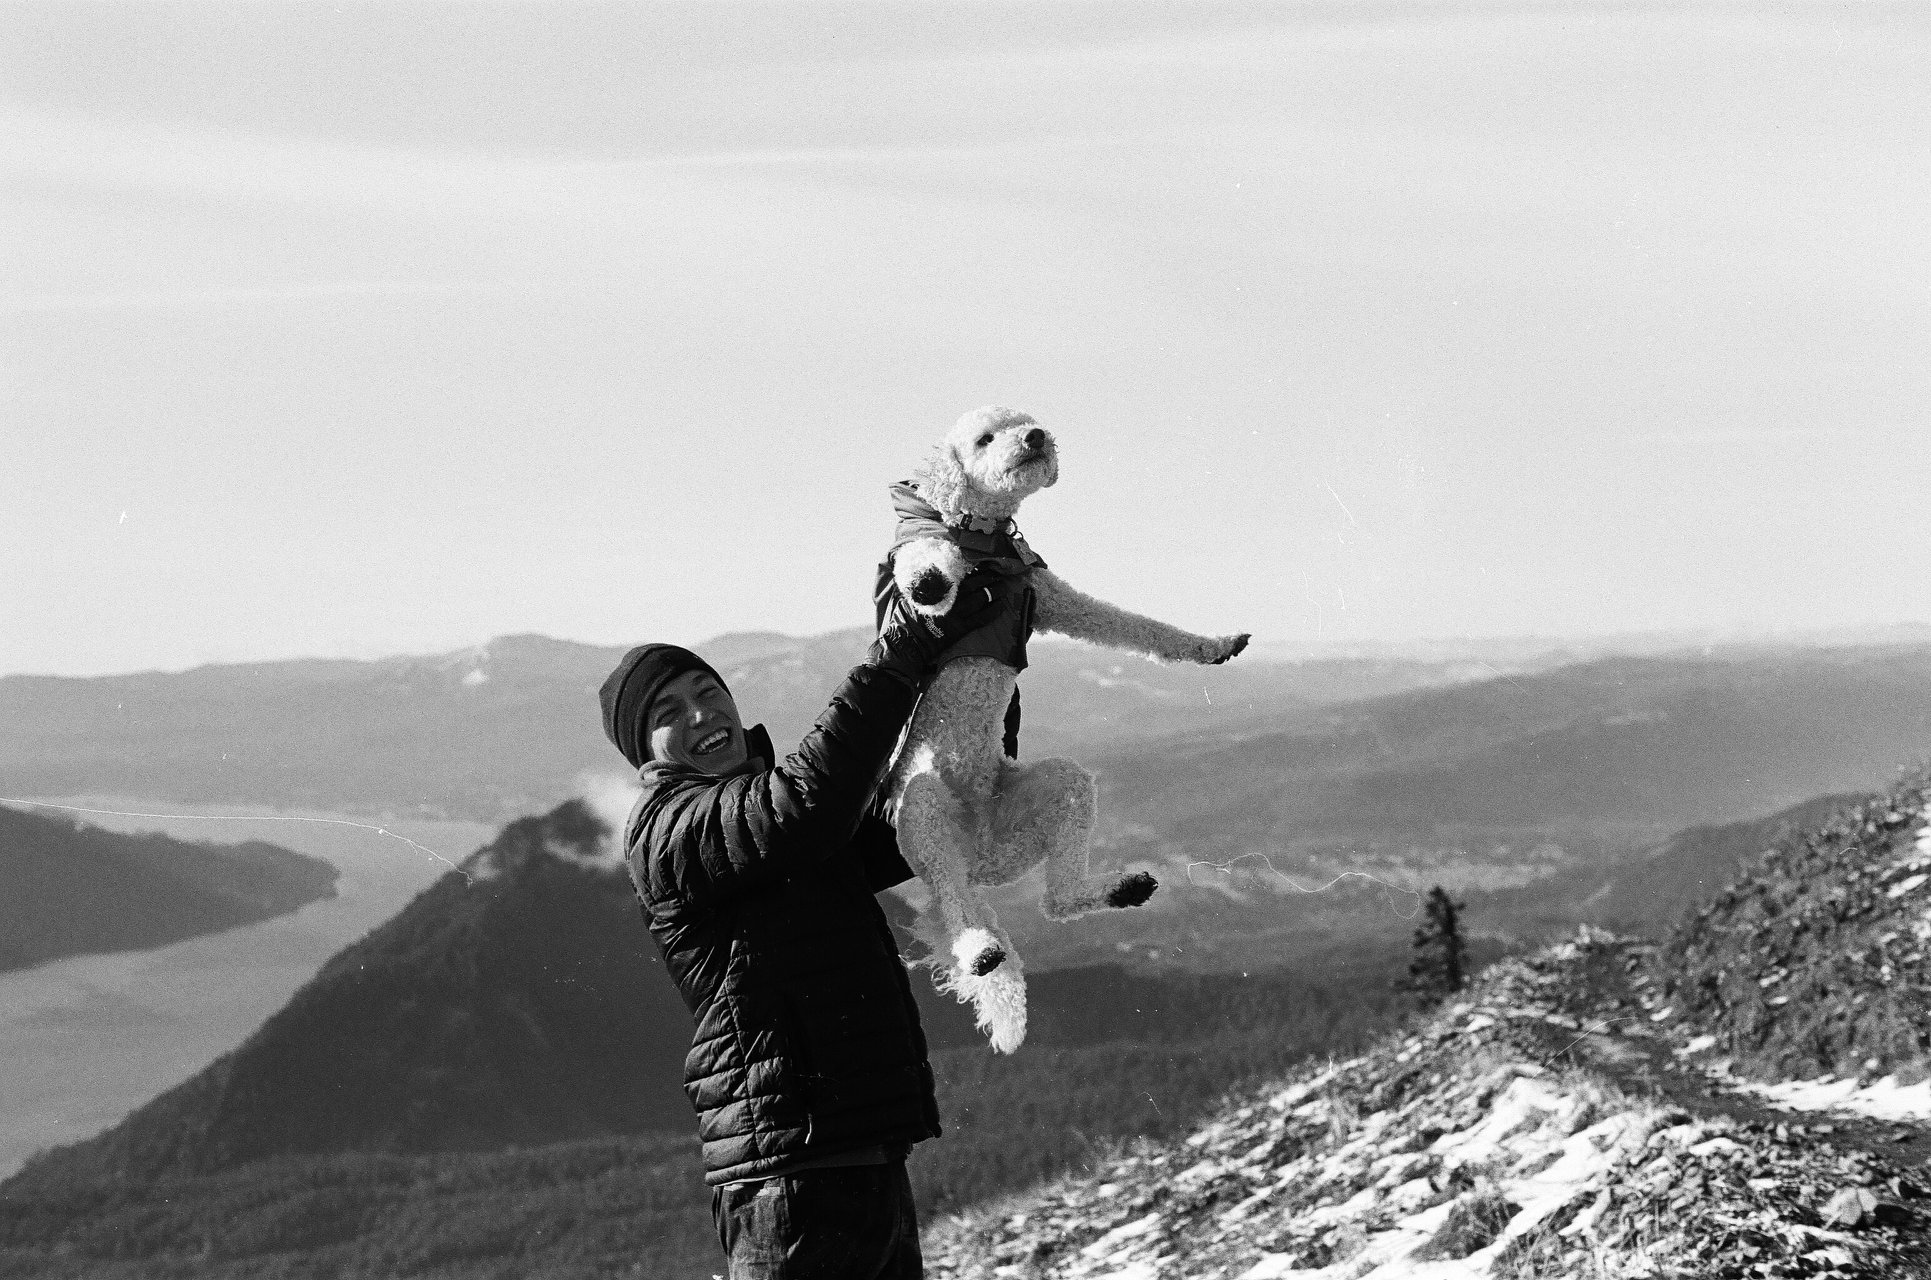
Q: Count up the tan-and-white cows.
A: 0